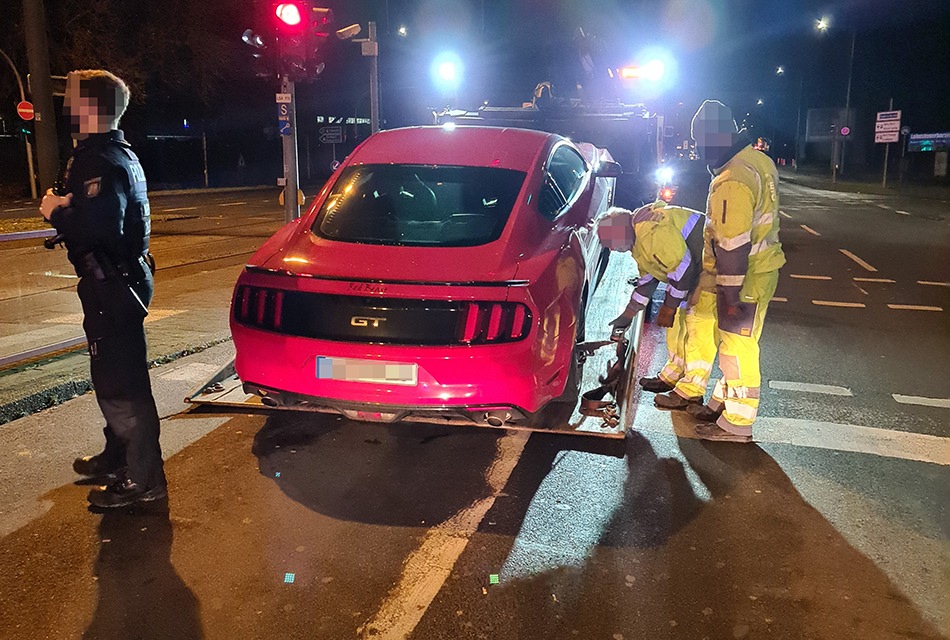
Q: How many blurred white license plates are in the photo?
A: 1